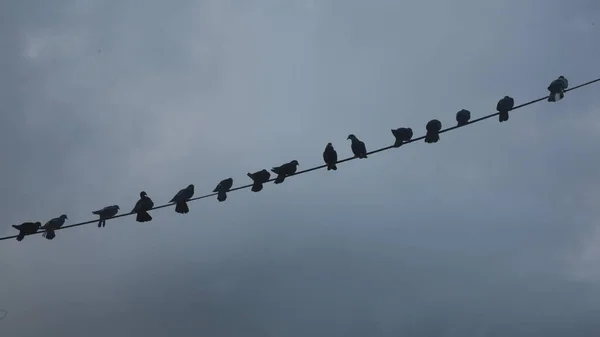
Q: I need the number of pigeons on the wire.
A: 15